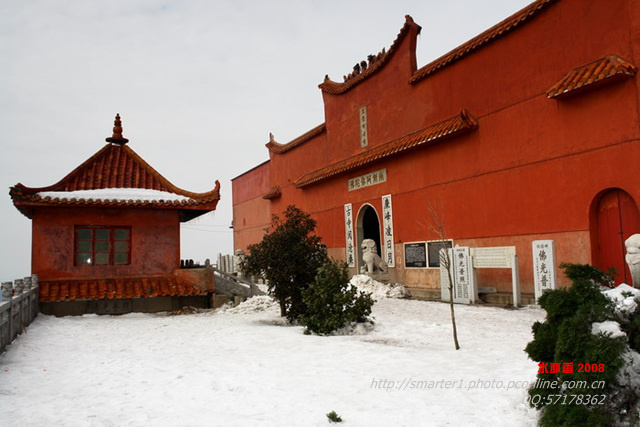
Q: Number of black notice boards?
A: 2